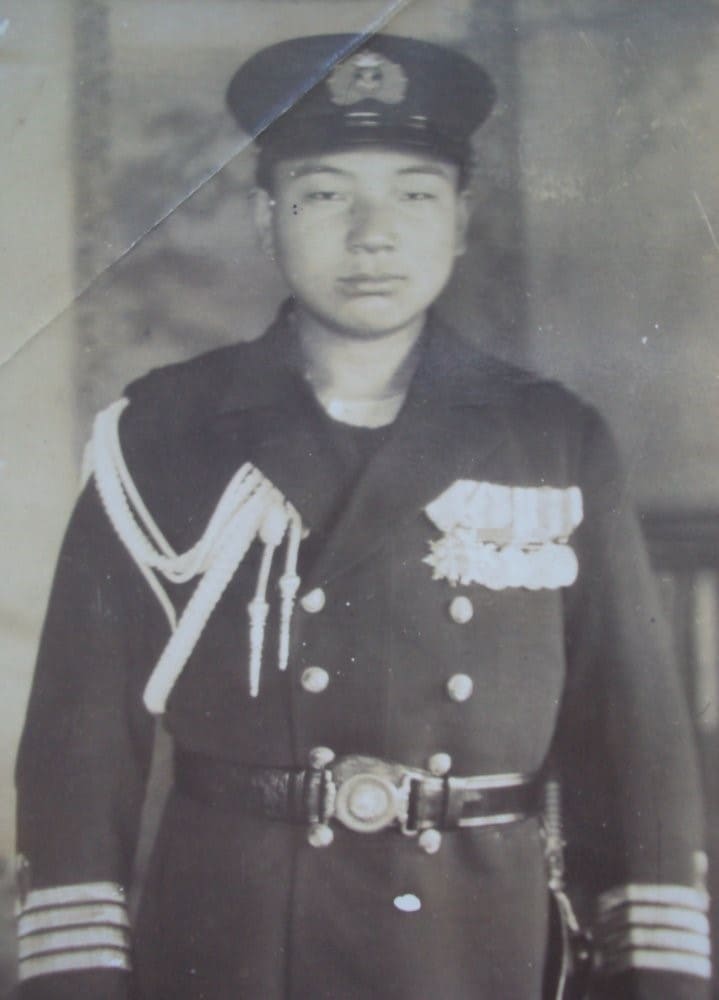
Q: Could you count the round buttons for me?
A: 8